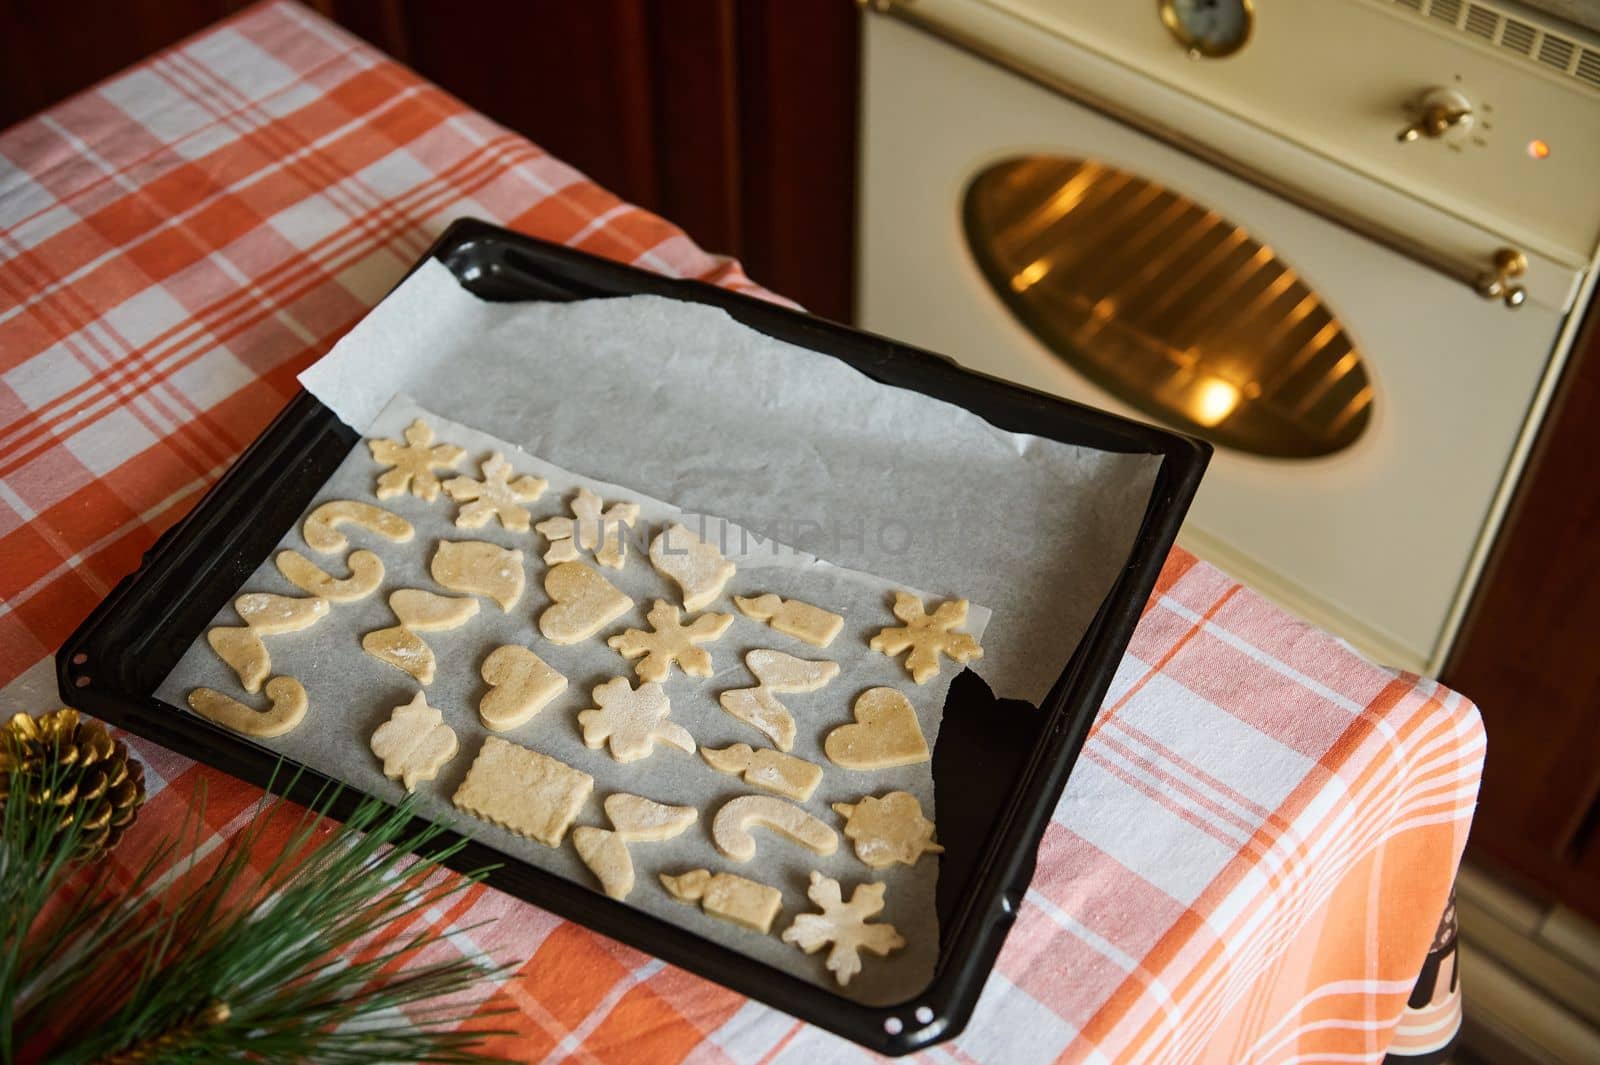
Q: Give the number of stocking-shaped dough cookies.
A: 0